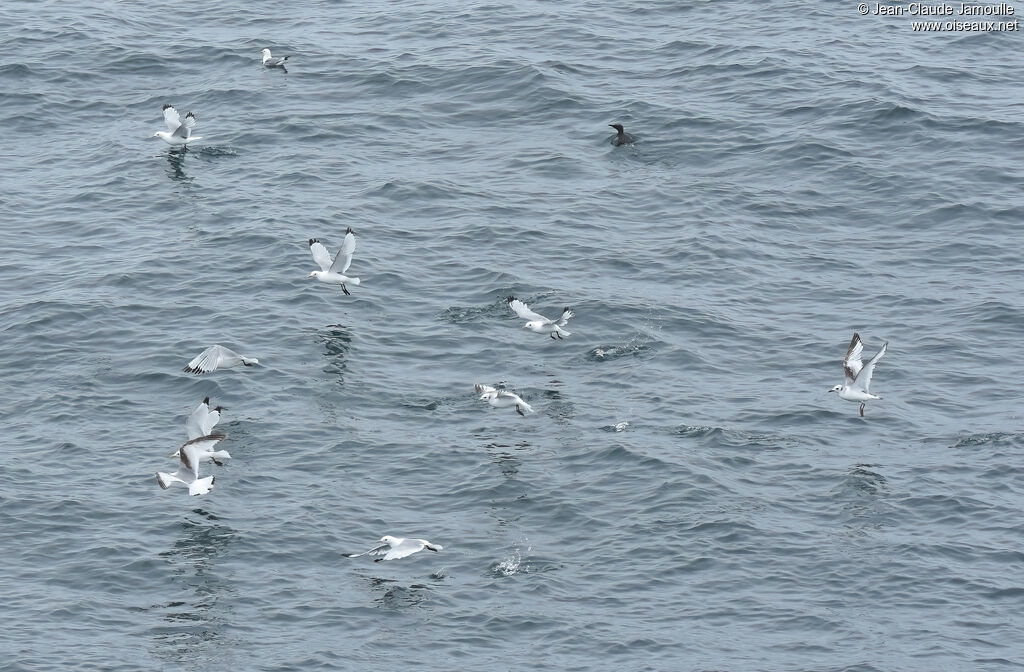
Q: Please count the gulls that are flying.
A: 9